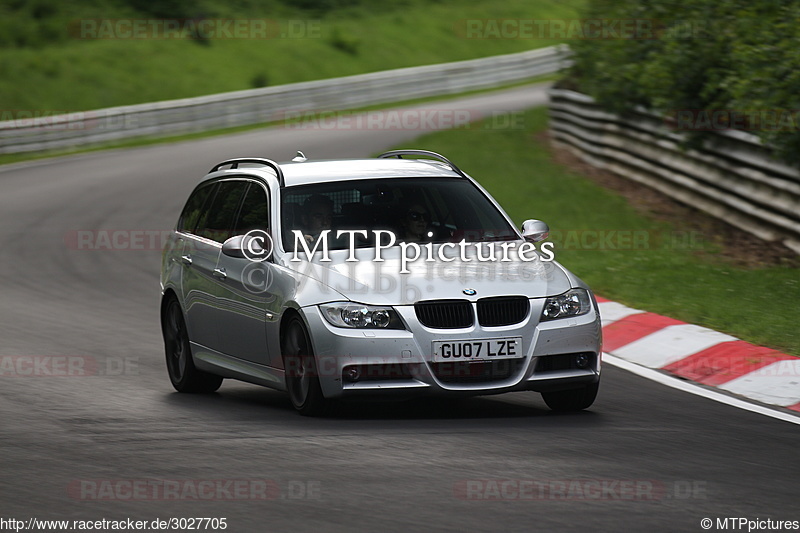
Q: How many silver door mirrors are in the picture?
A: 2